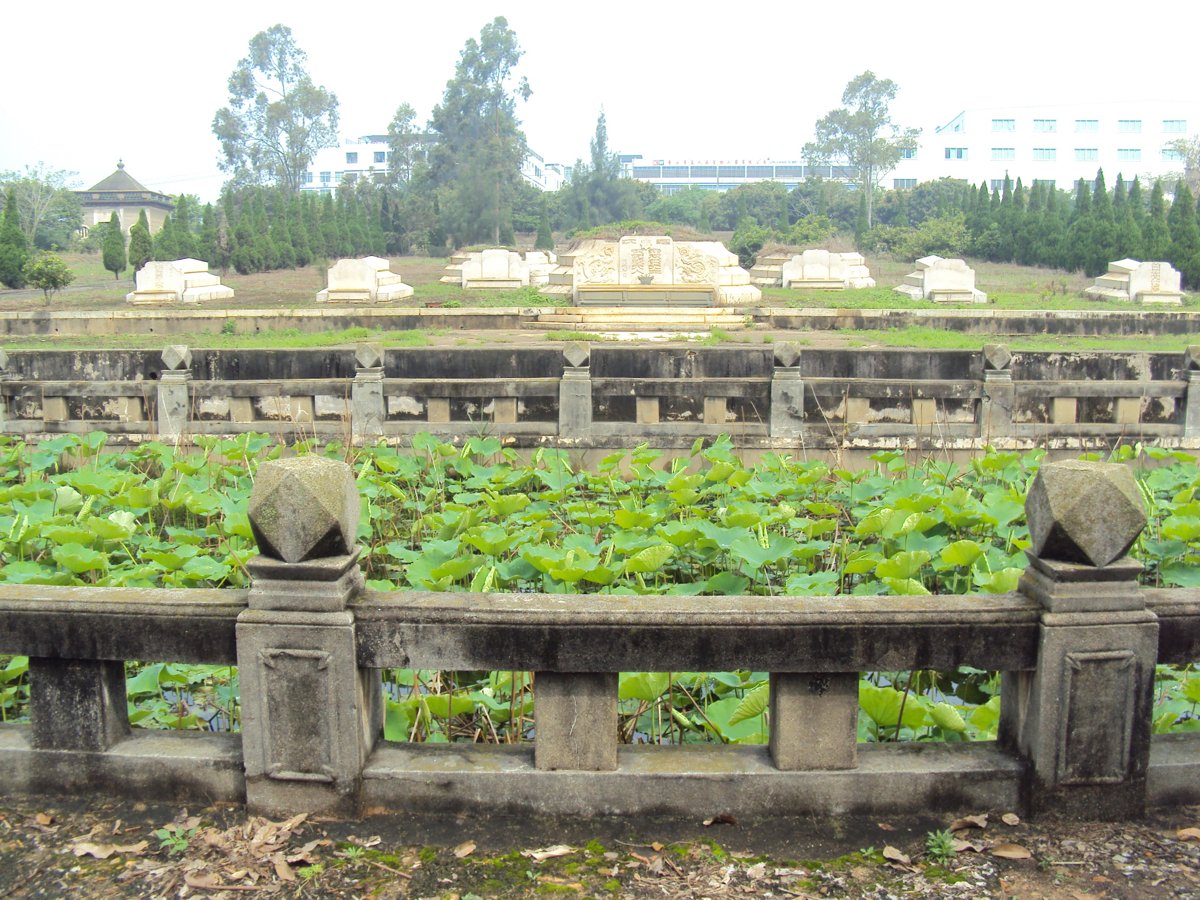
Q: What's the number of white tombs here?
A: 7